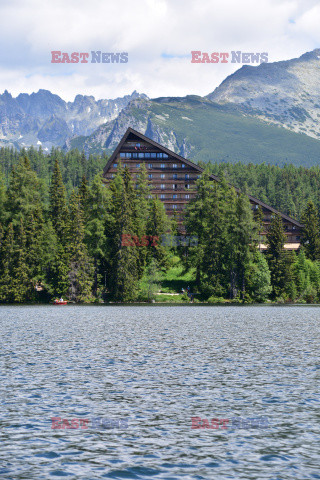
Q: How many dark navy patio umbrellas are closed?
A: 0